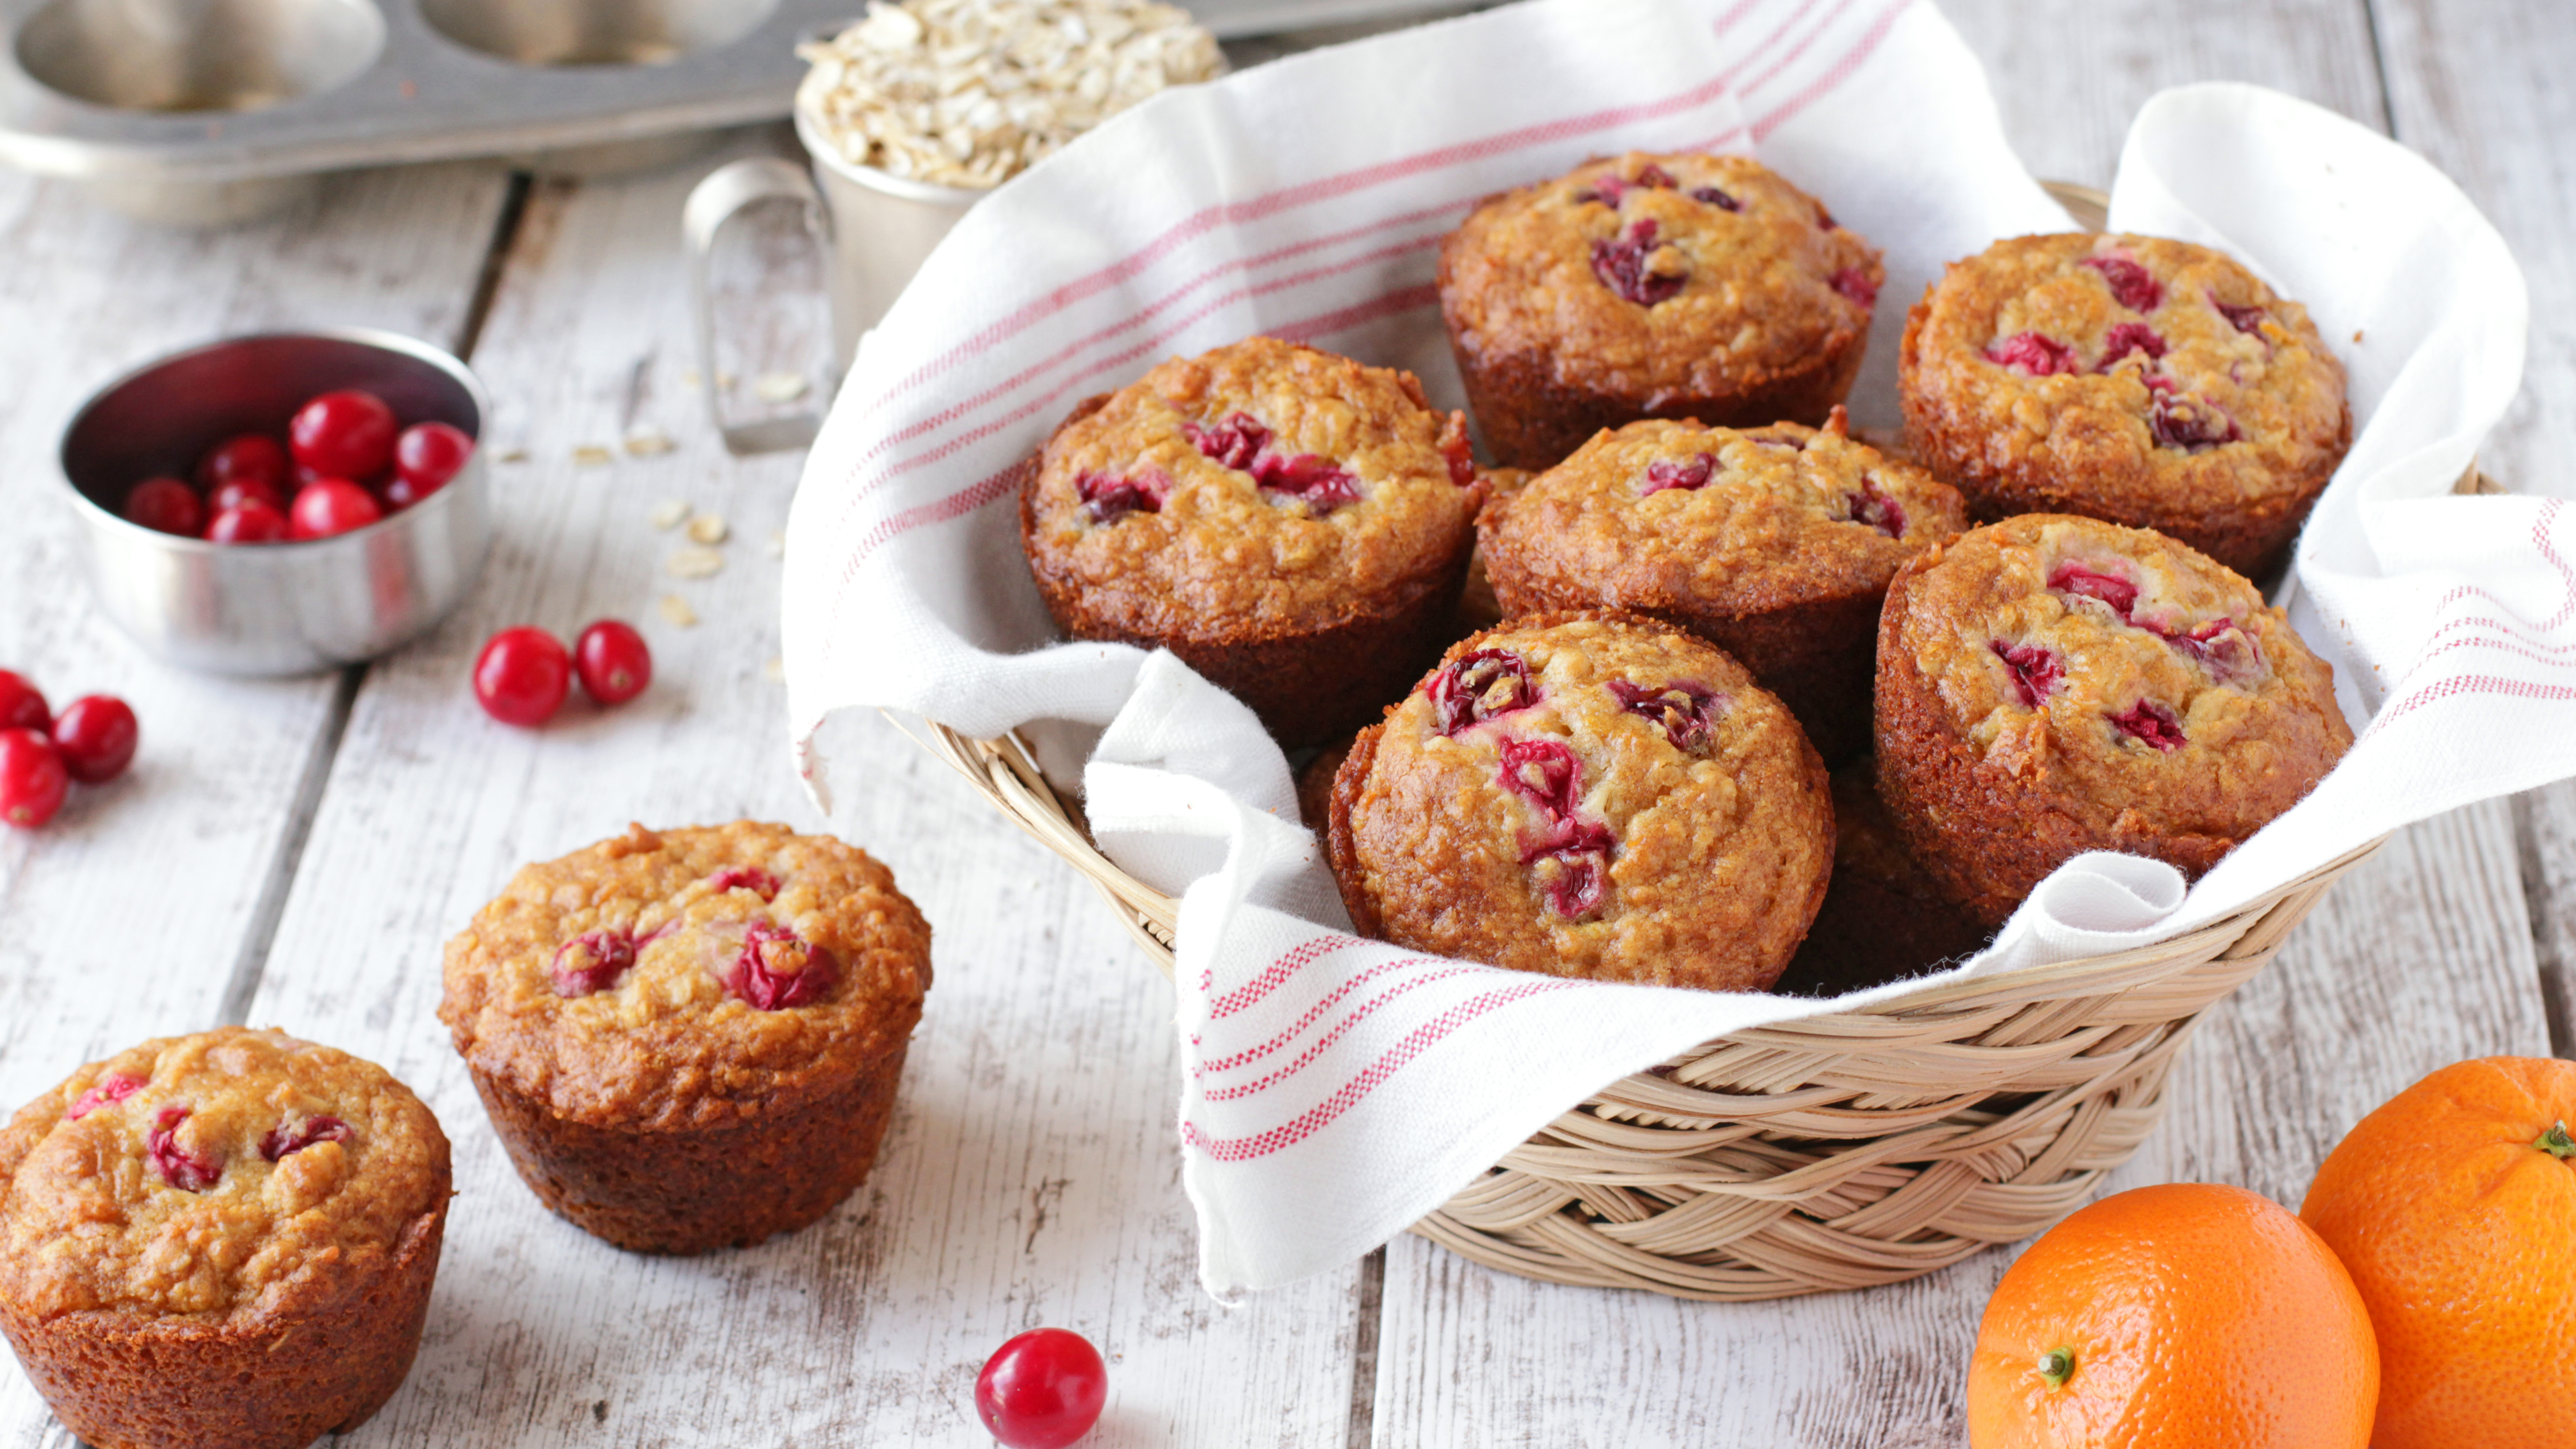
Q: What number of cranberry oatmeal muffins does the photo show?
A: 8